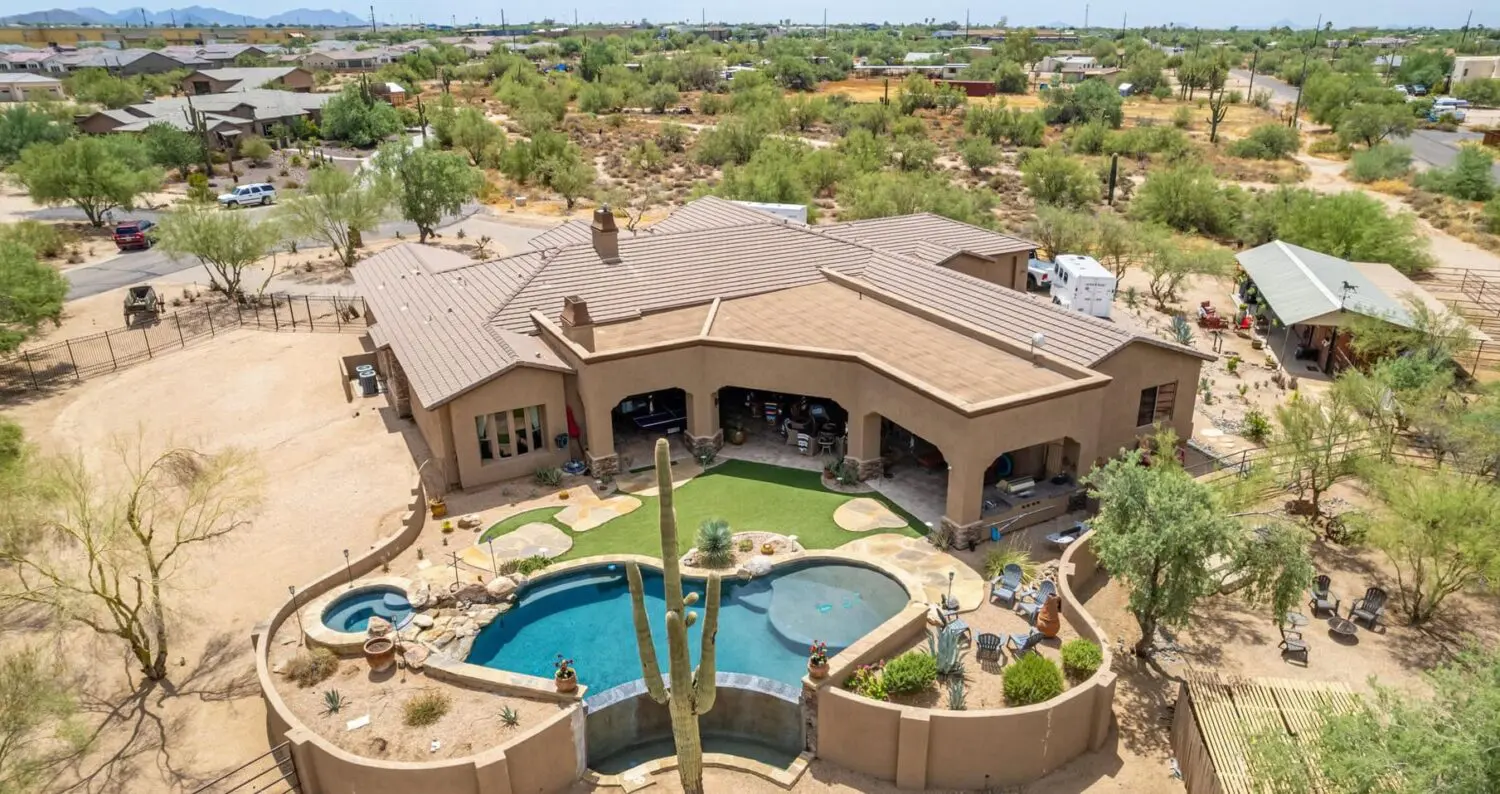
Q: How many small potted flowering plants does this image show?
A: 2